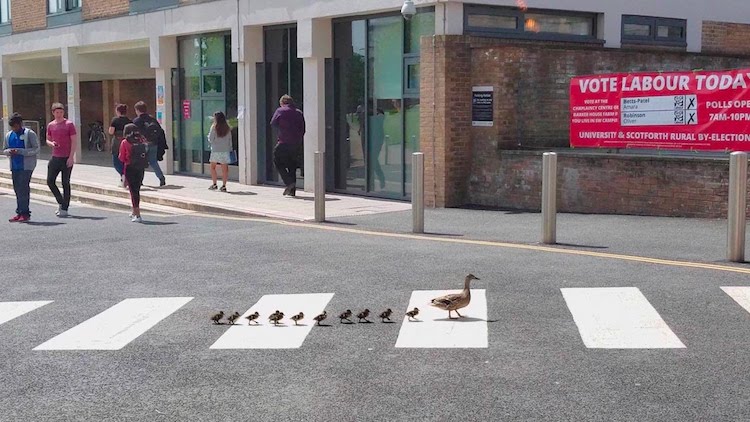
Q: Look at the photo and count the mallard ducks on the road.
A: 12